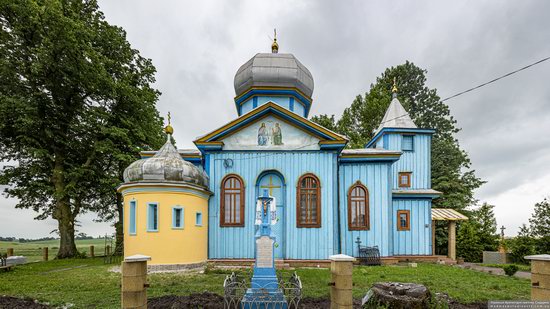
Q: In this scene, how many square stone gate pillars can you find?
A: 3